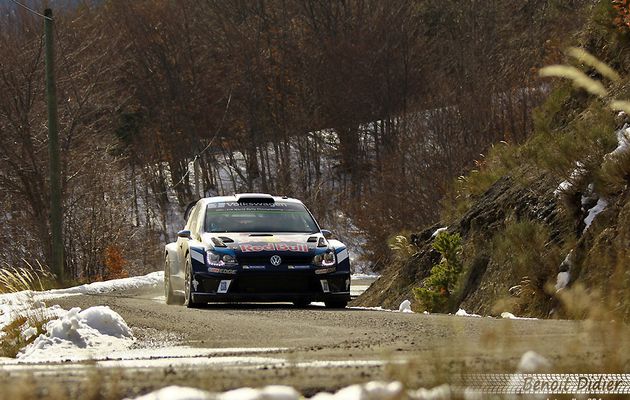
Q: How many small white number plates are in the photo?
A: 2